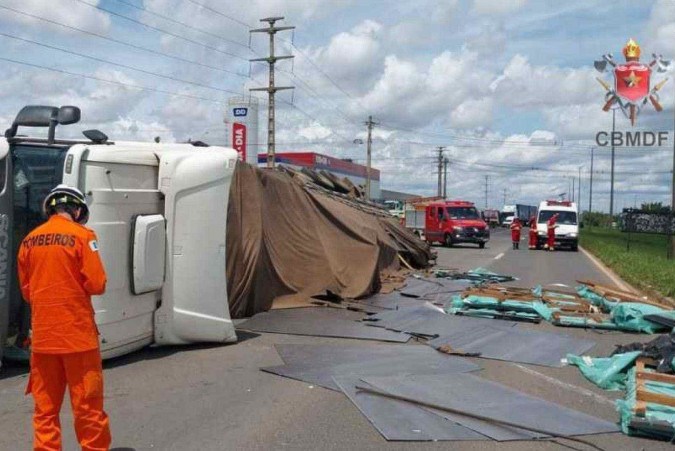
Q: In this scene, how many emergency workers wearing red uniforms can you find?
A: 3